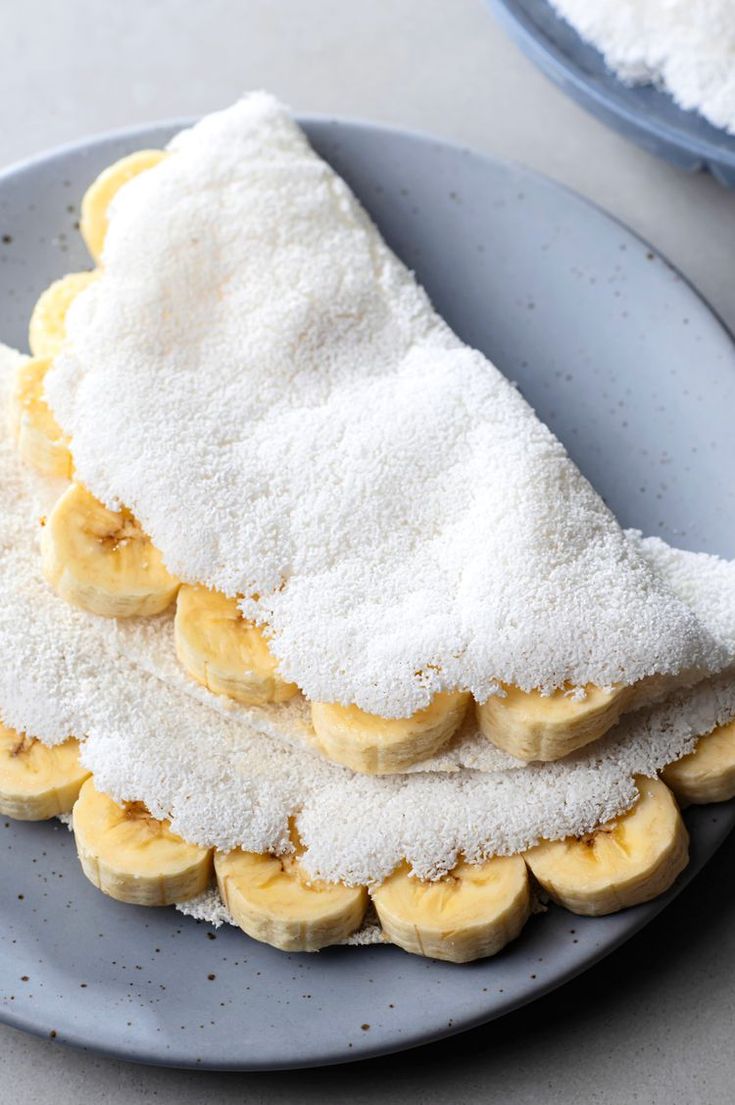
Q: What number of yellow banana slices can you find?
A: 13